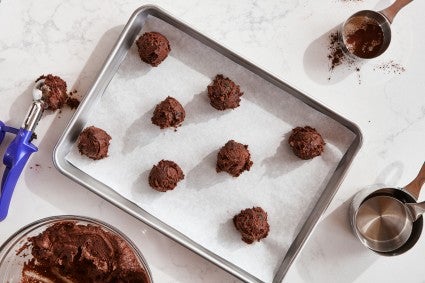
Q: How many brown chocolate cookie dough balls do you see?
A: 8